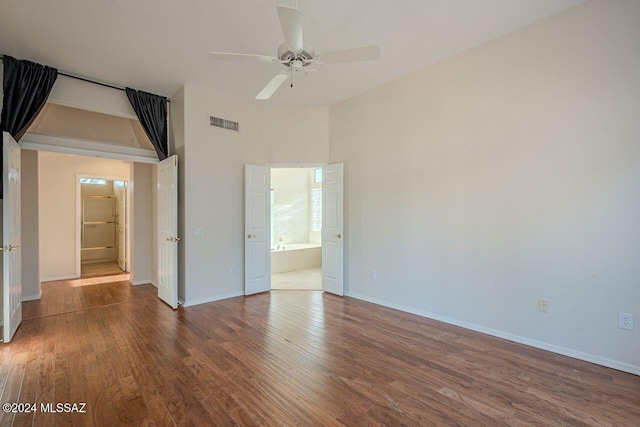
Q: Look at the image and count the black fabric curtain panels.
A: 2